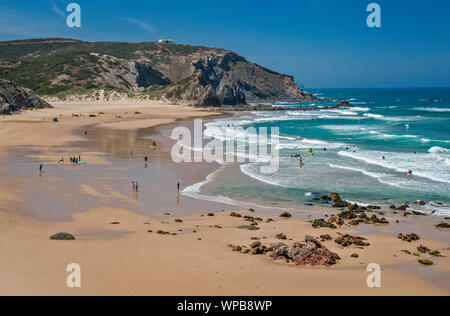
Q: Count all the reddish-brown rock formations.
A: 1